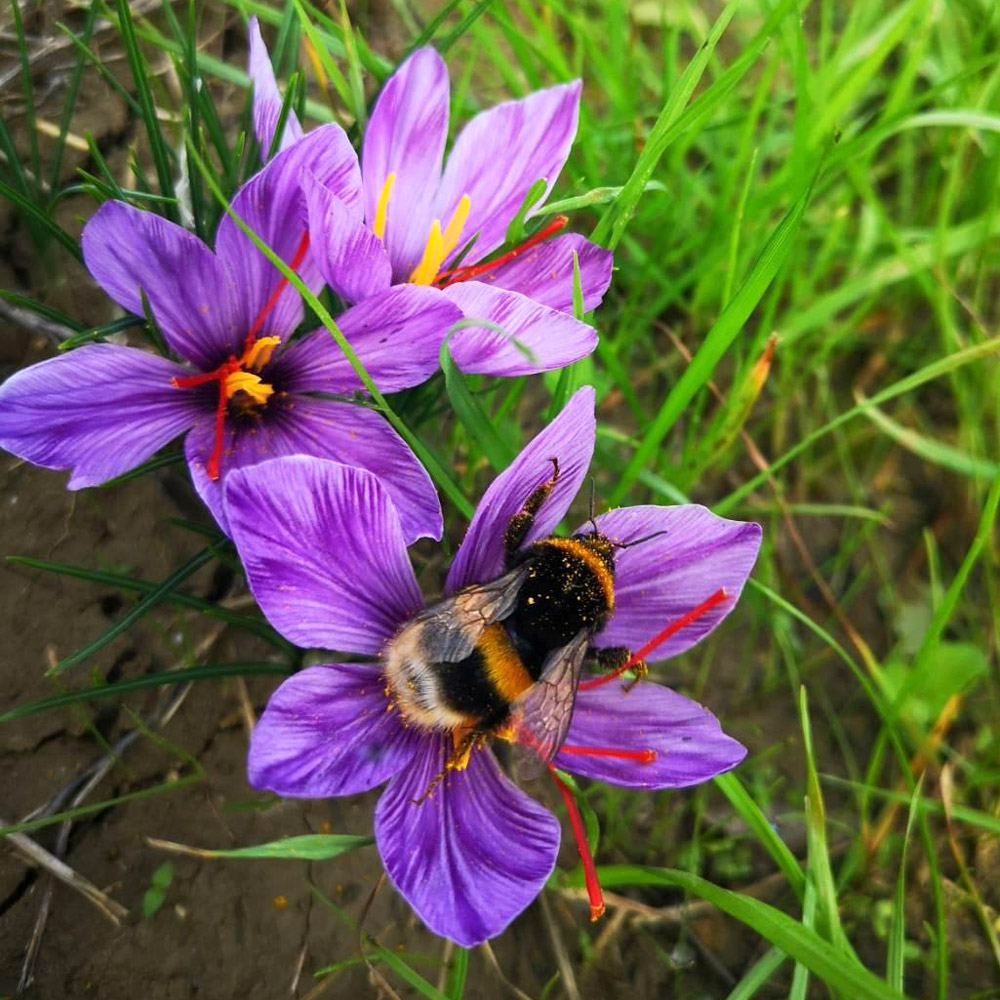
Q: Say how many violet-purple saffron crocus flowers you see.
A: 3